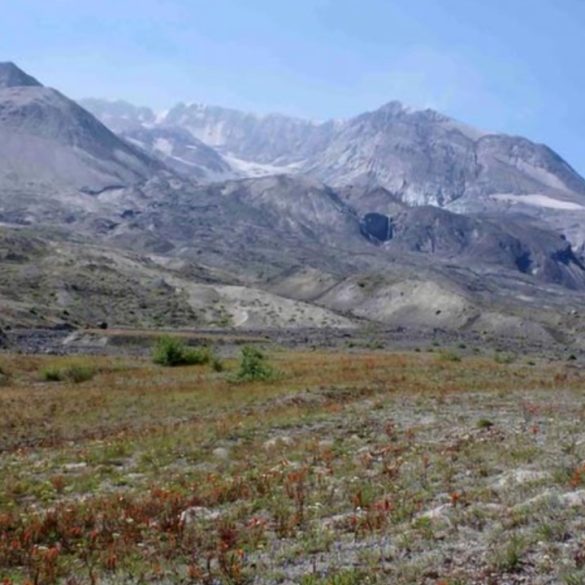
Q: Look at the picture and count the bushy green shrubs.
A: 2